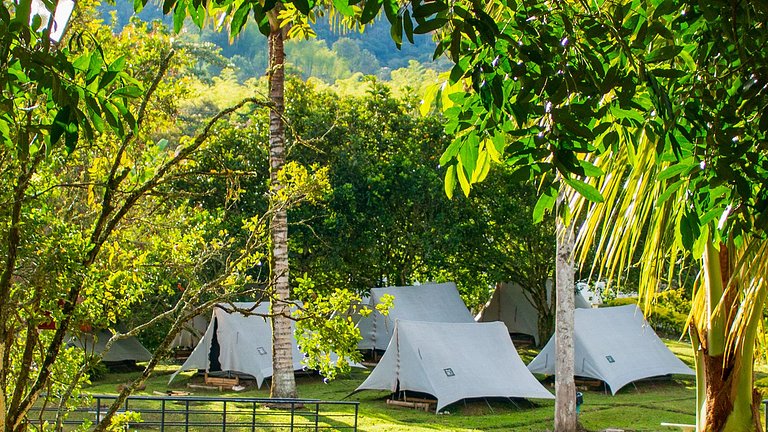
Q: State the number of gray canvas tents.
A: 7